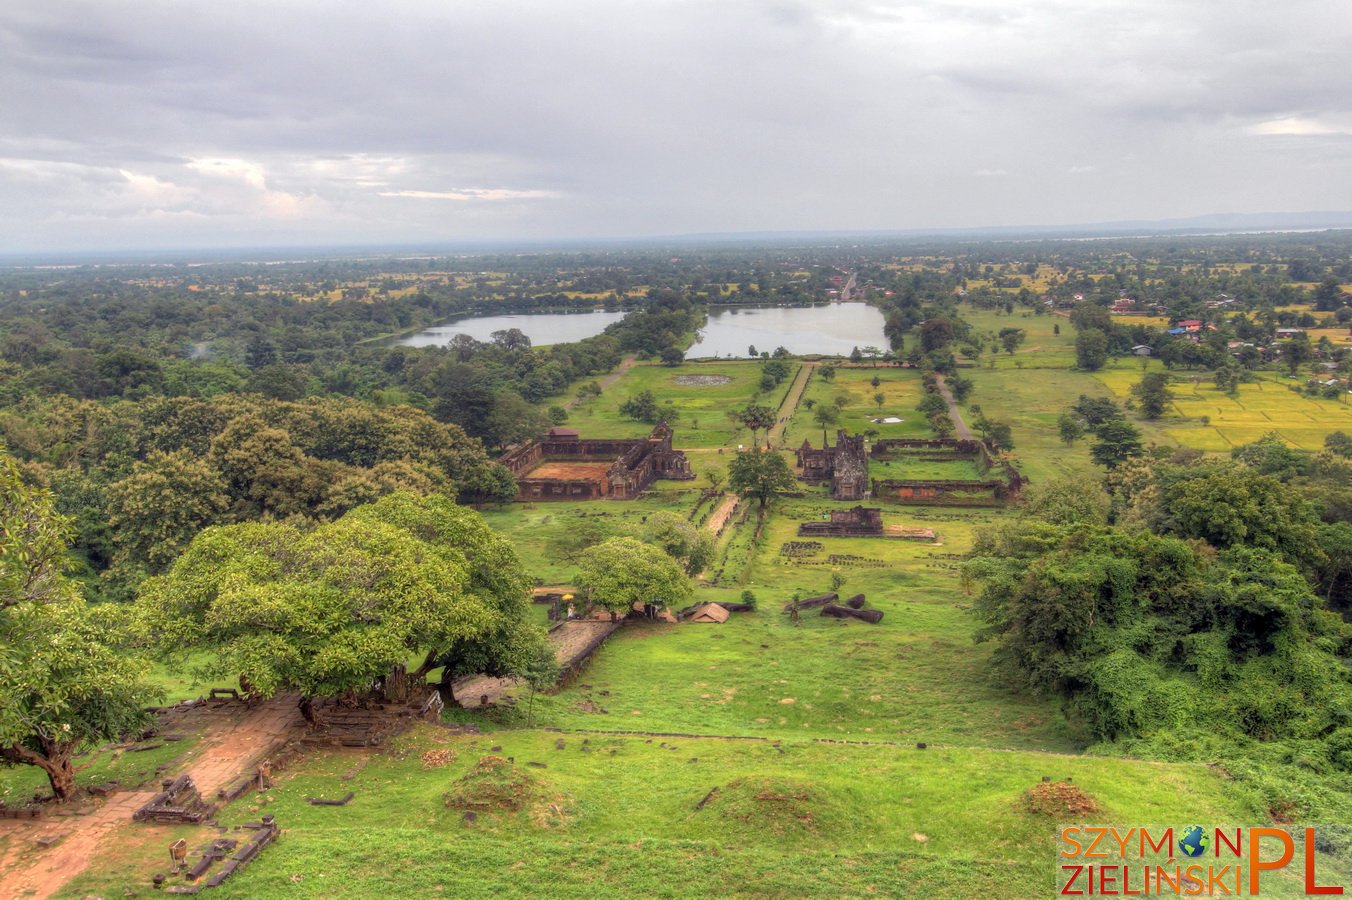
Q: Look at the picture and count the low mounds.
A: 3